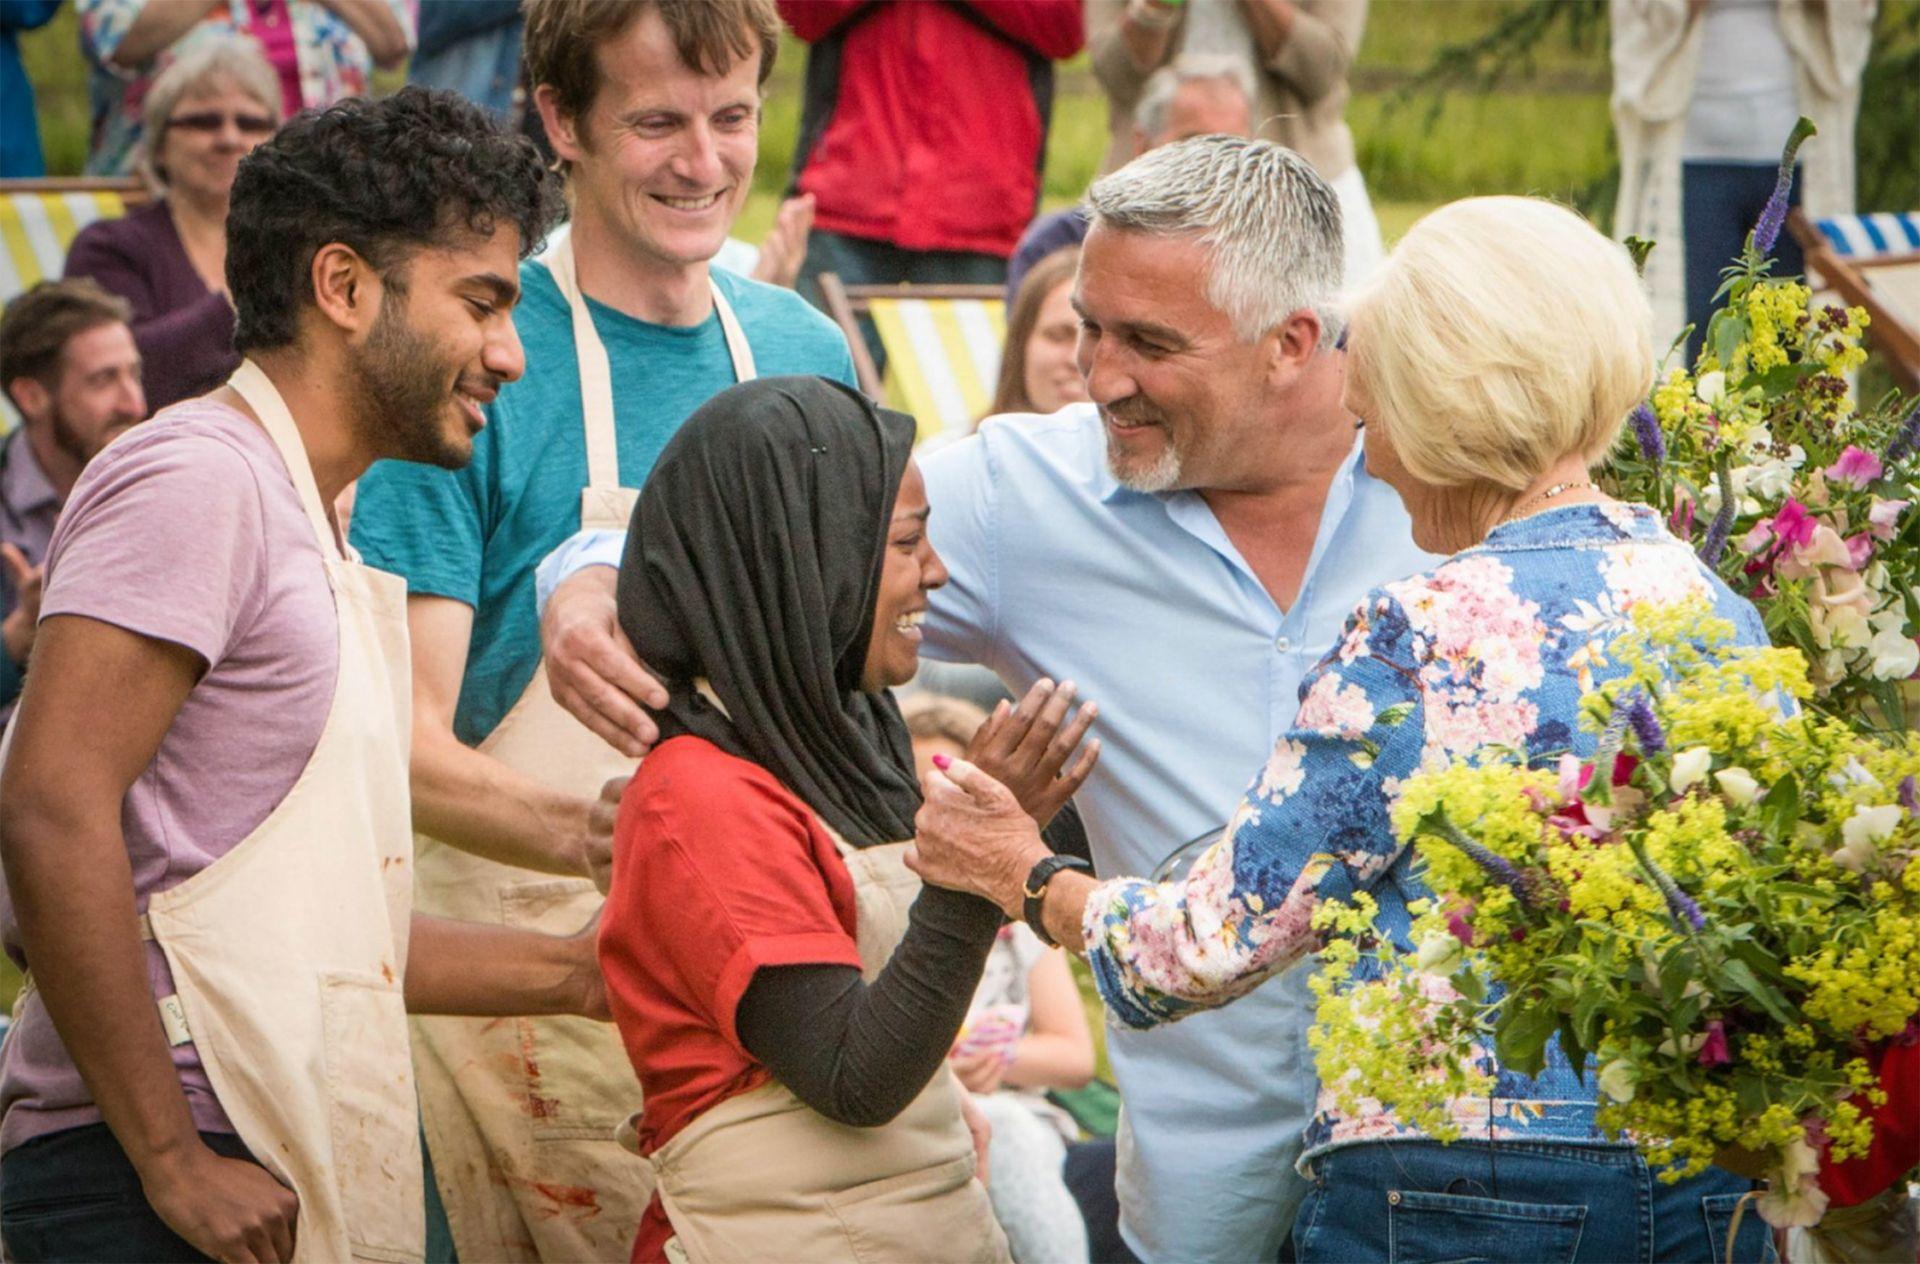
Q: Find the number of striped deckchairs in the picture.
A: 3